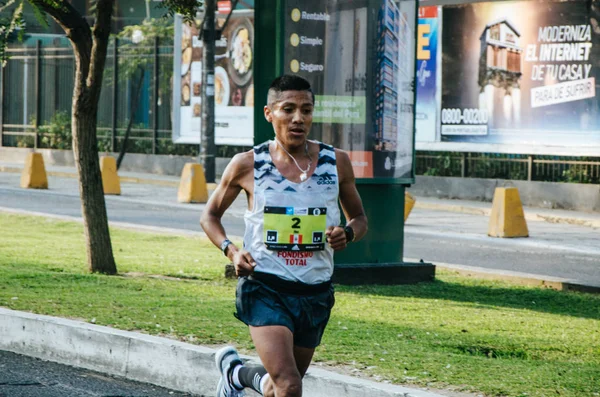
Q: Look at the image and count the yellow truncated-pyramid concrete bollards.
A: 5